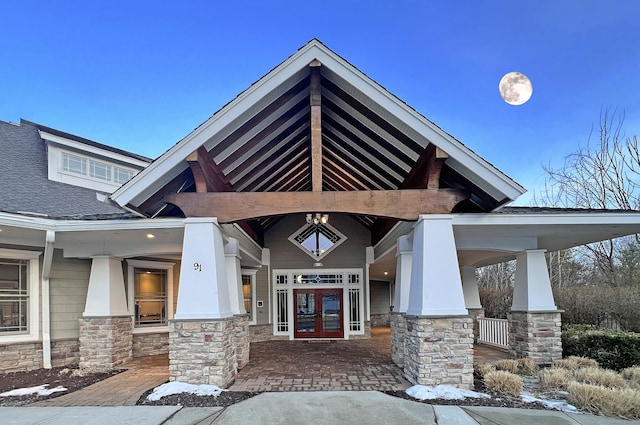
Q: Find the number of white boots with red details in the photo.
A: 0